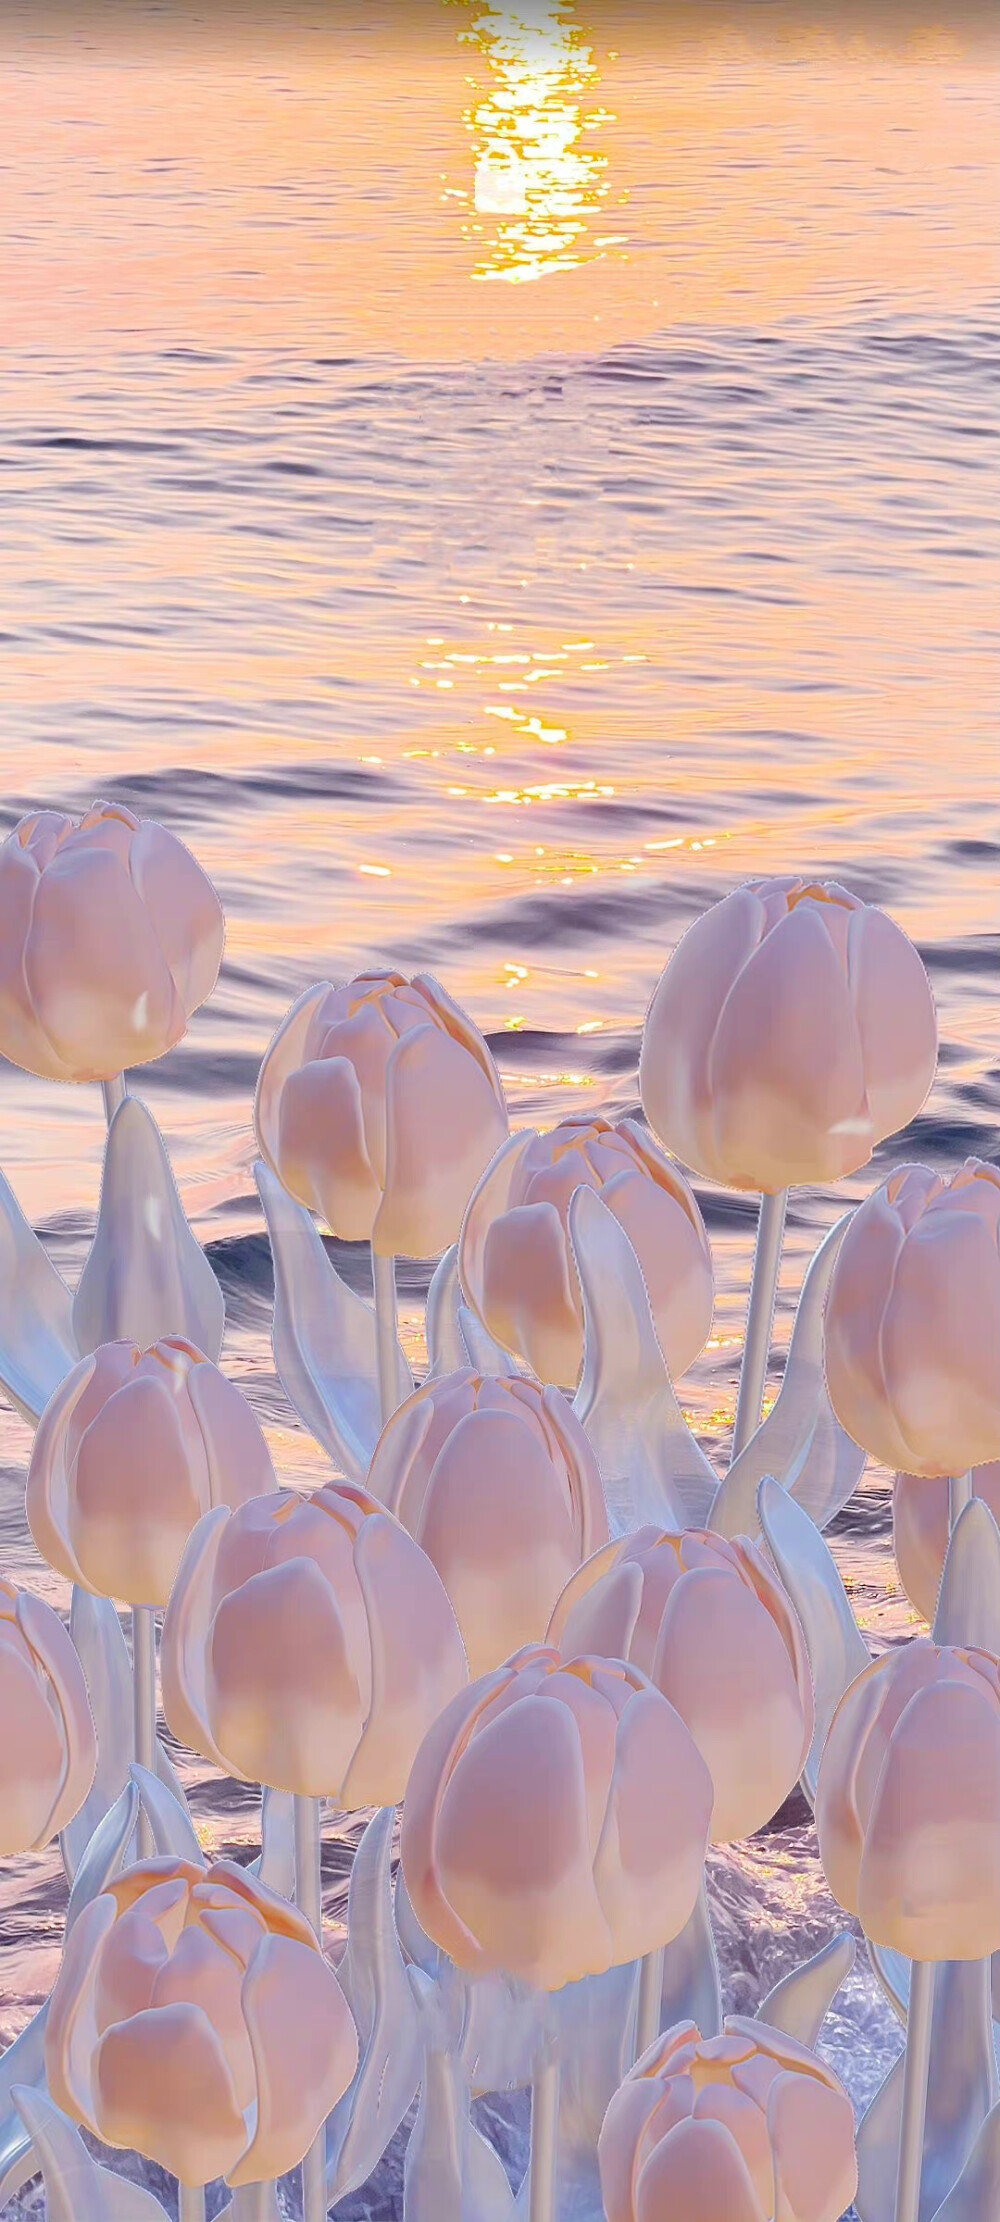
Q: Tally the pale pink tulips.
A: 15